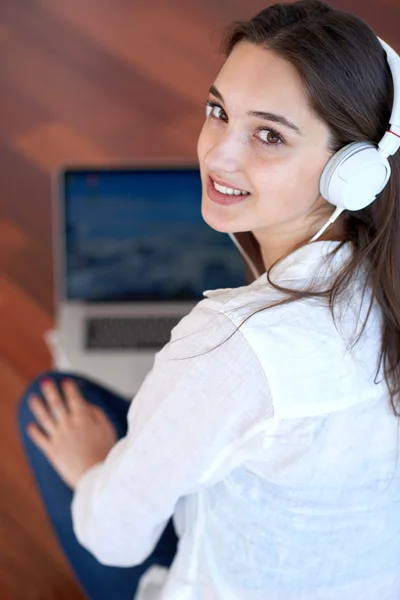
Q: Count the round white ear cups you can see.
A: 1